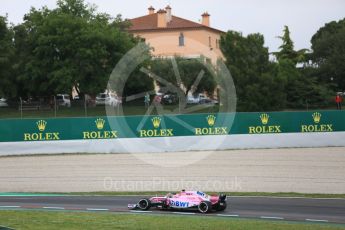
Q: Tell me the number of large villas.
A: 1